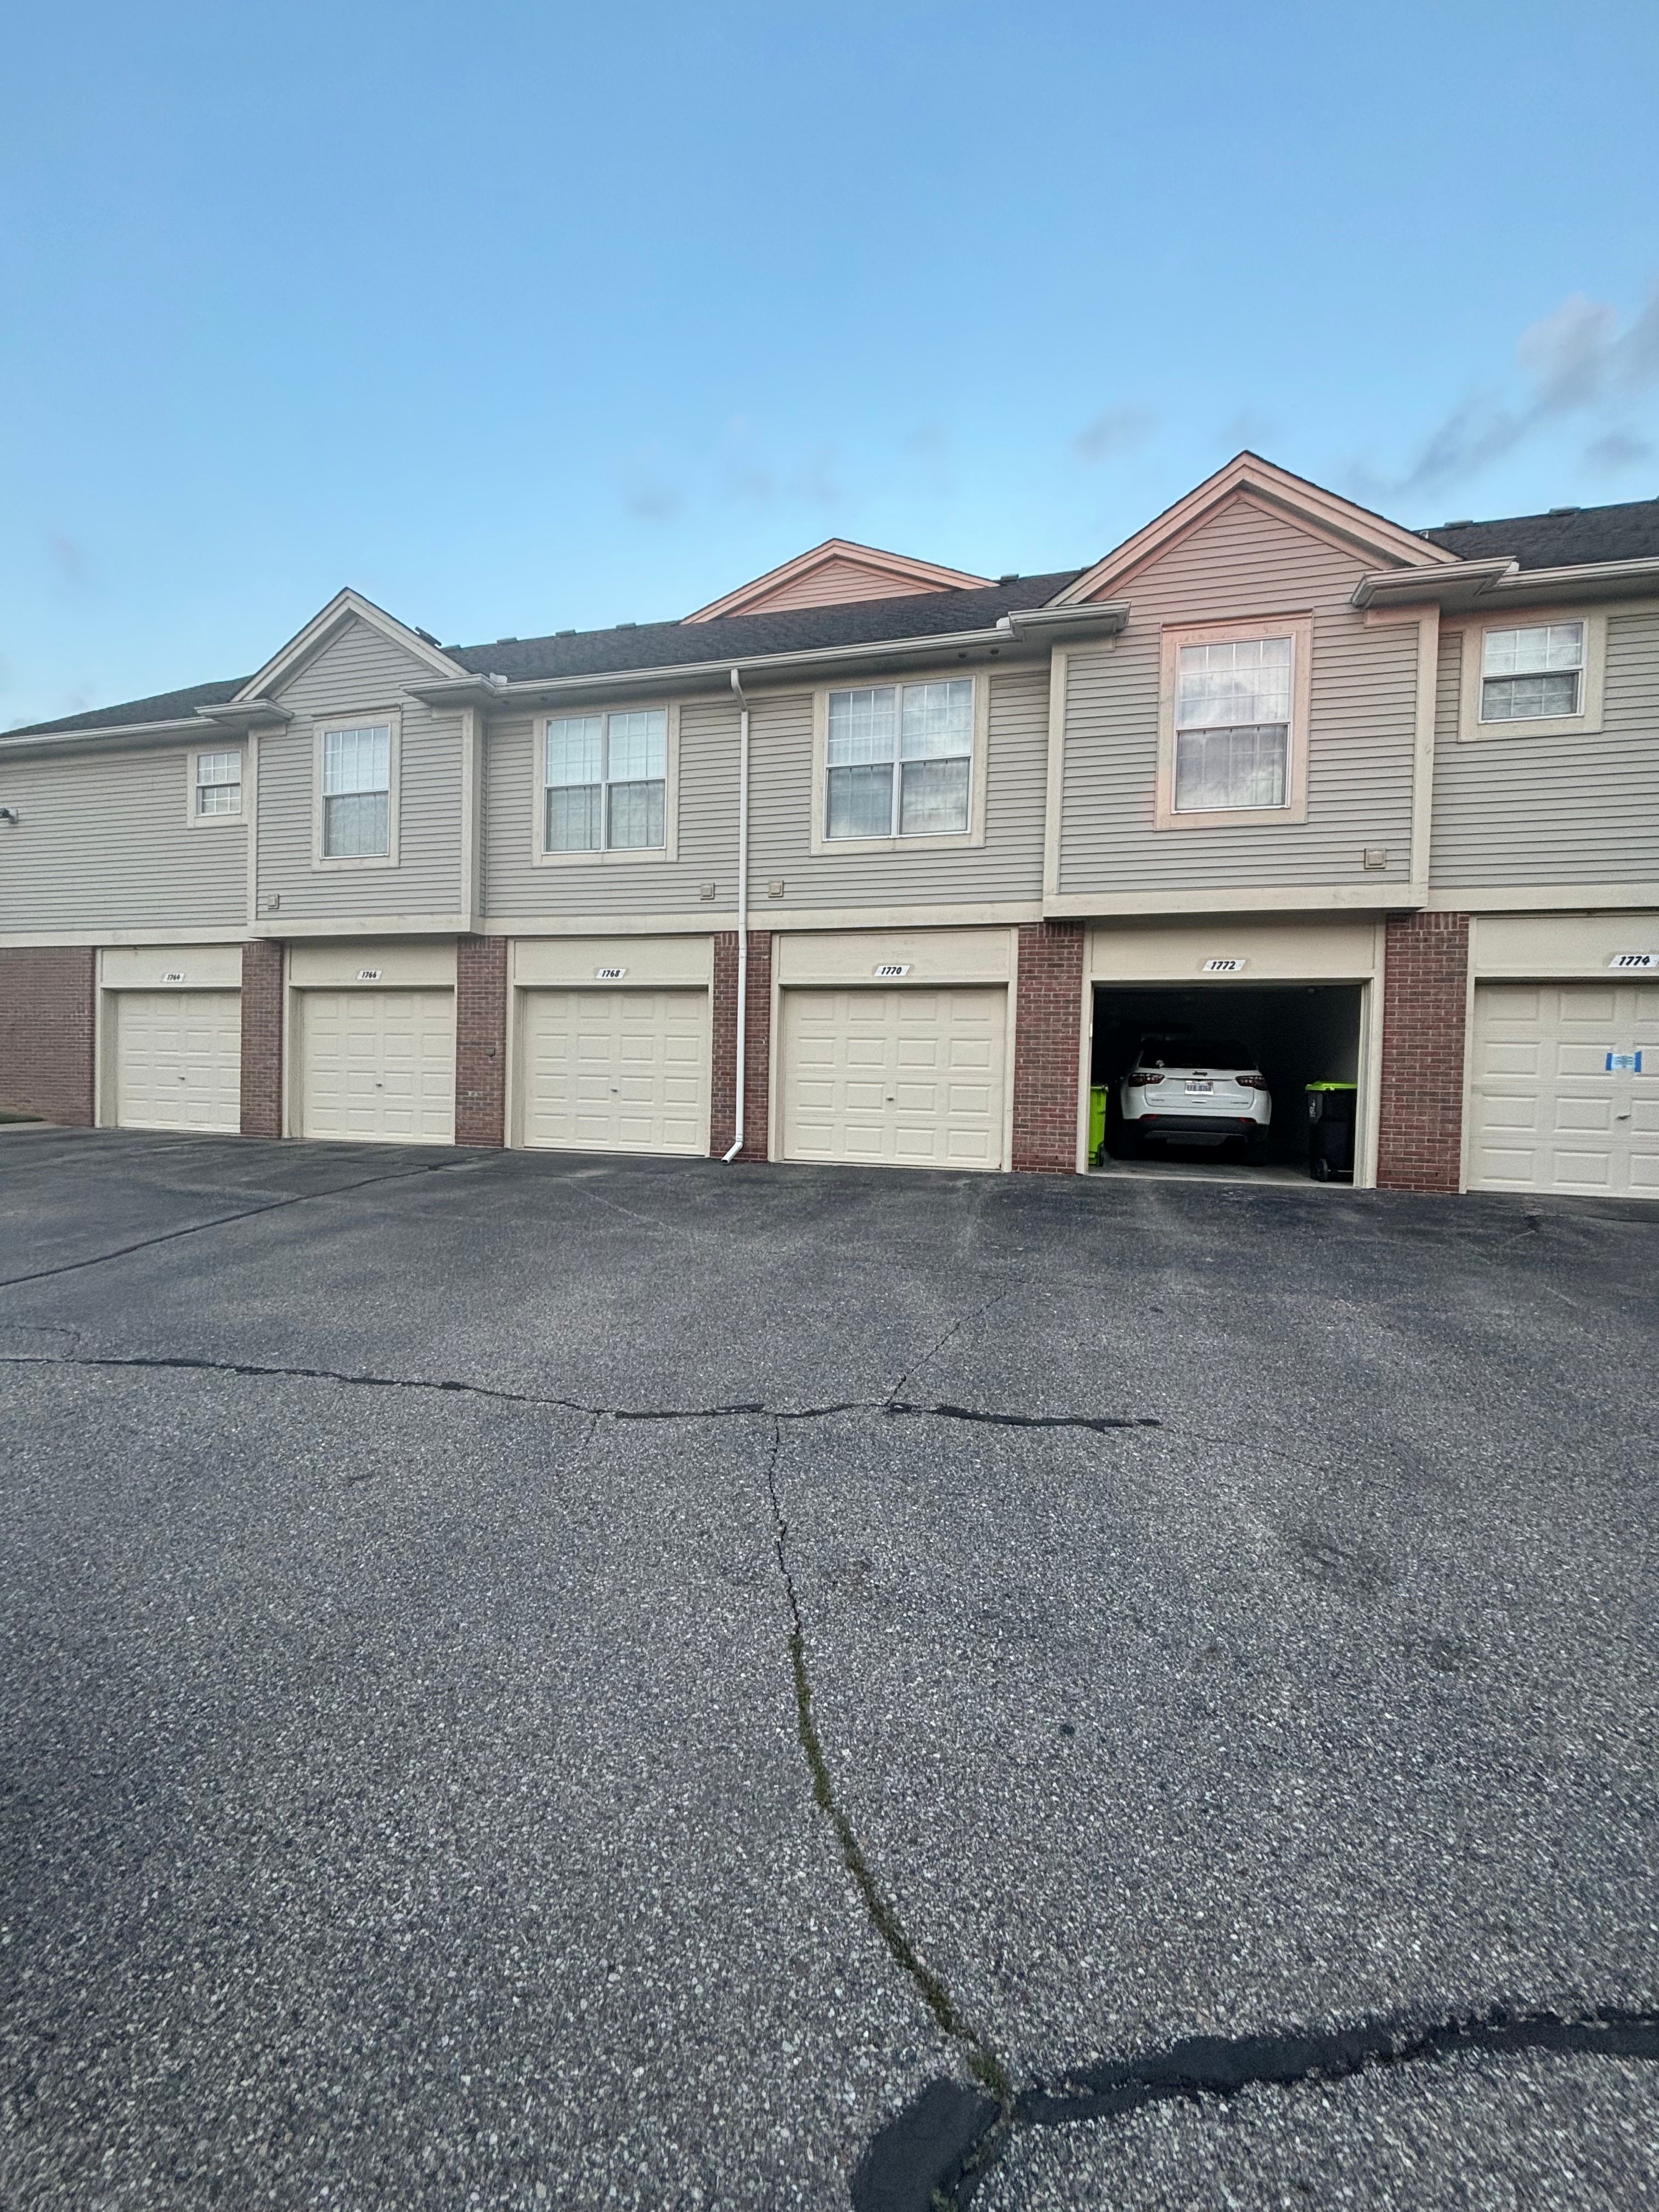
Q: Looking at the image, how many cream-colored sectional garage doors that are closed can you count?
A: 5